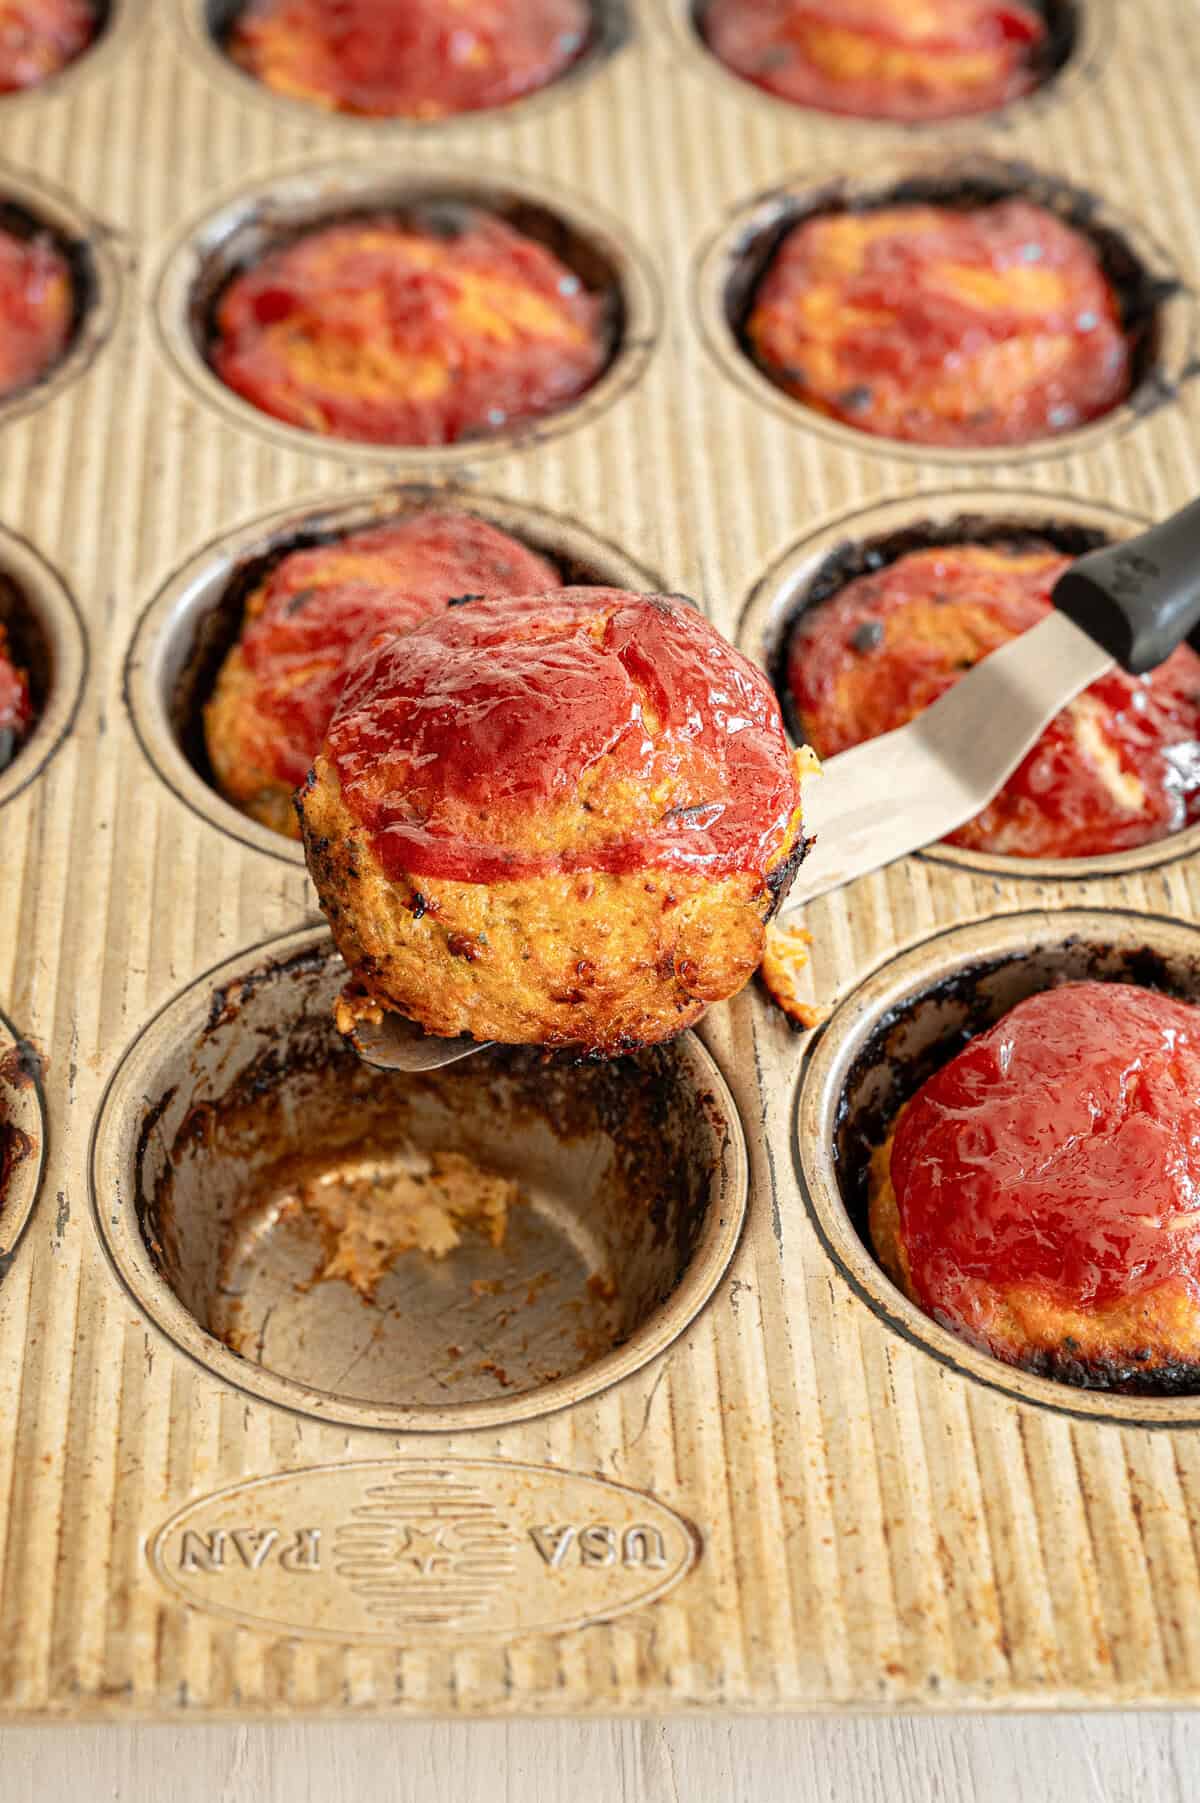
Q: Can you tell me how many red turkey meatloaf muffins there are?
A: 11